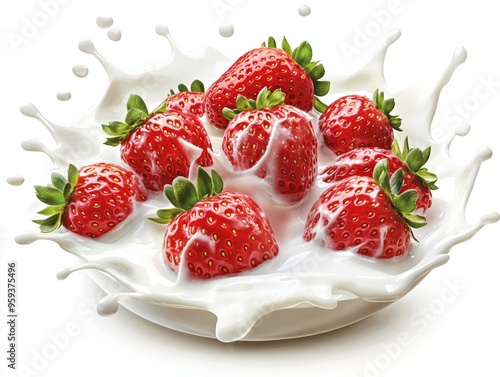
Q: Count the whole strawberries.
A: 9